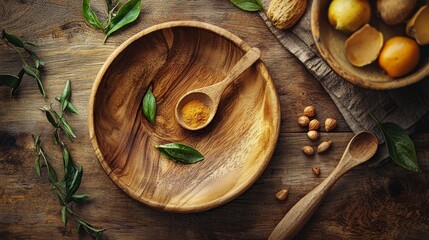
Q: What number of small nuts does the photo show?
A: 9